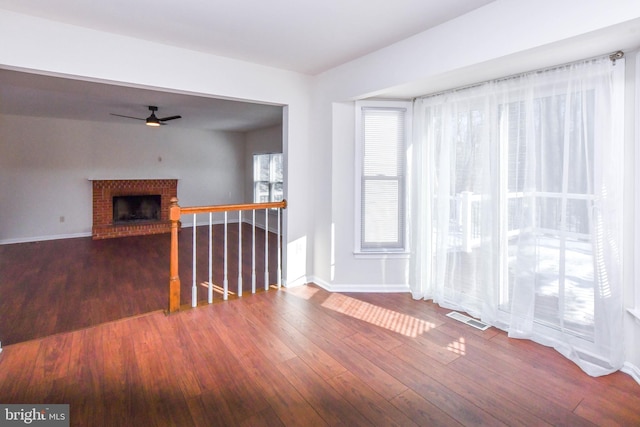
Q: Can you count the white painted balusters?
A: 7